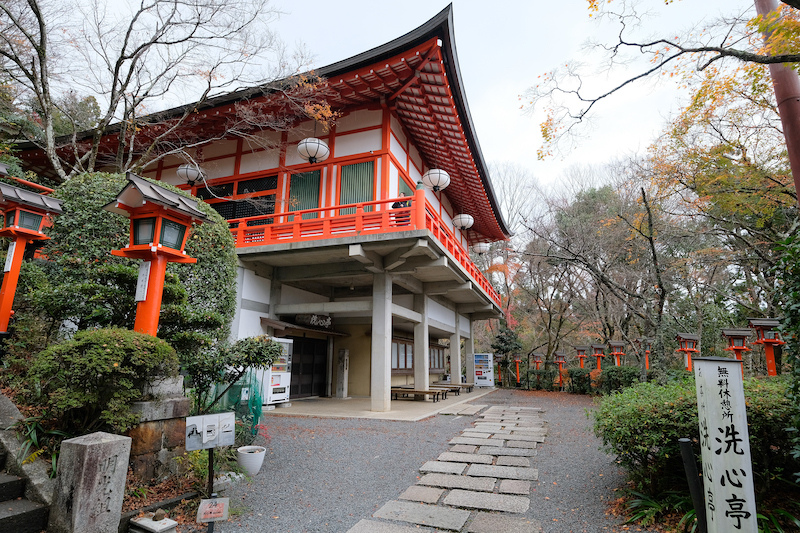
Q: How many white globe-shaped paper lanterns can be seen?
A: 5